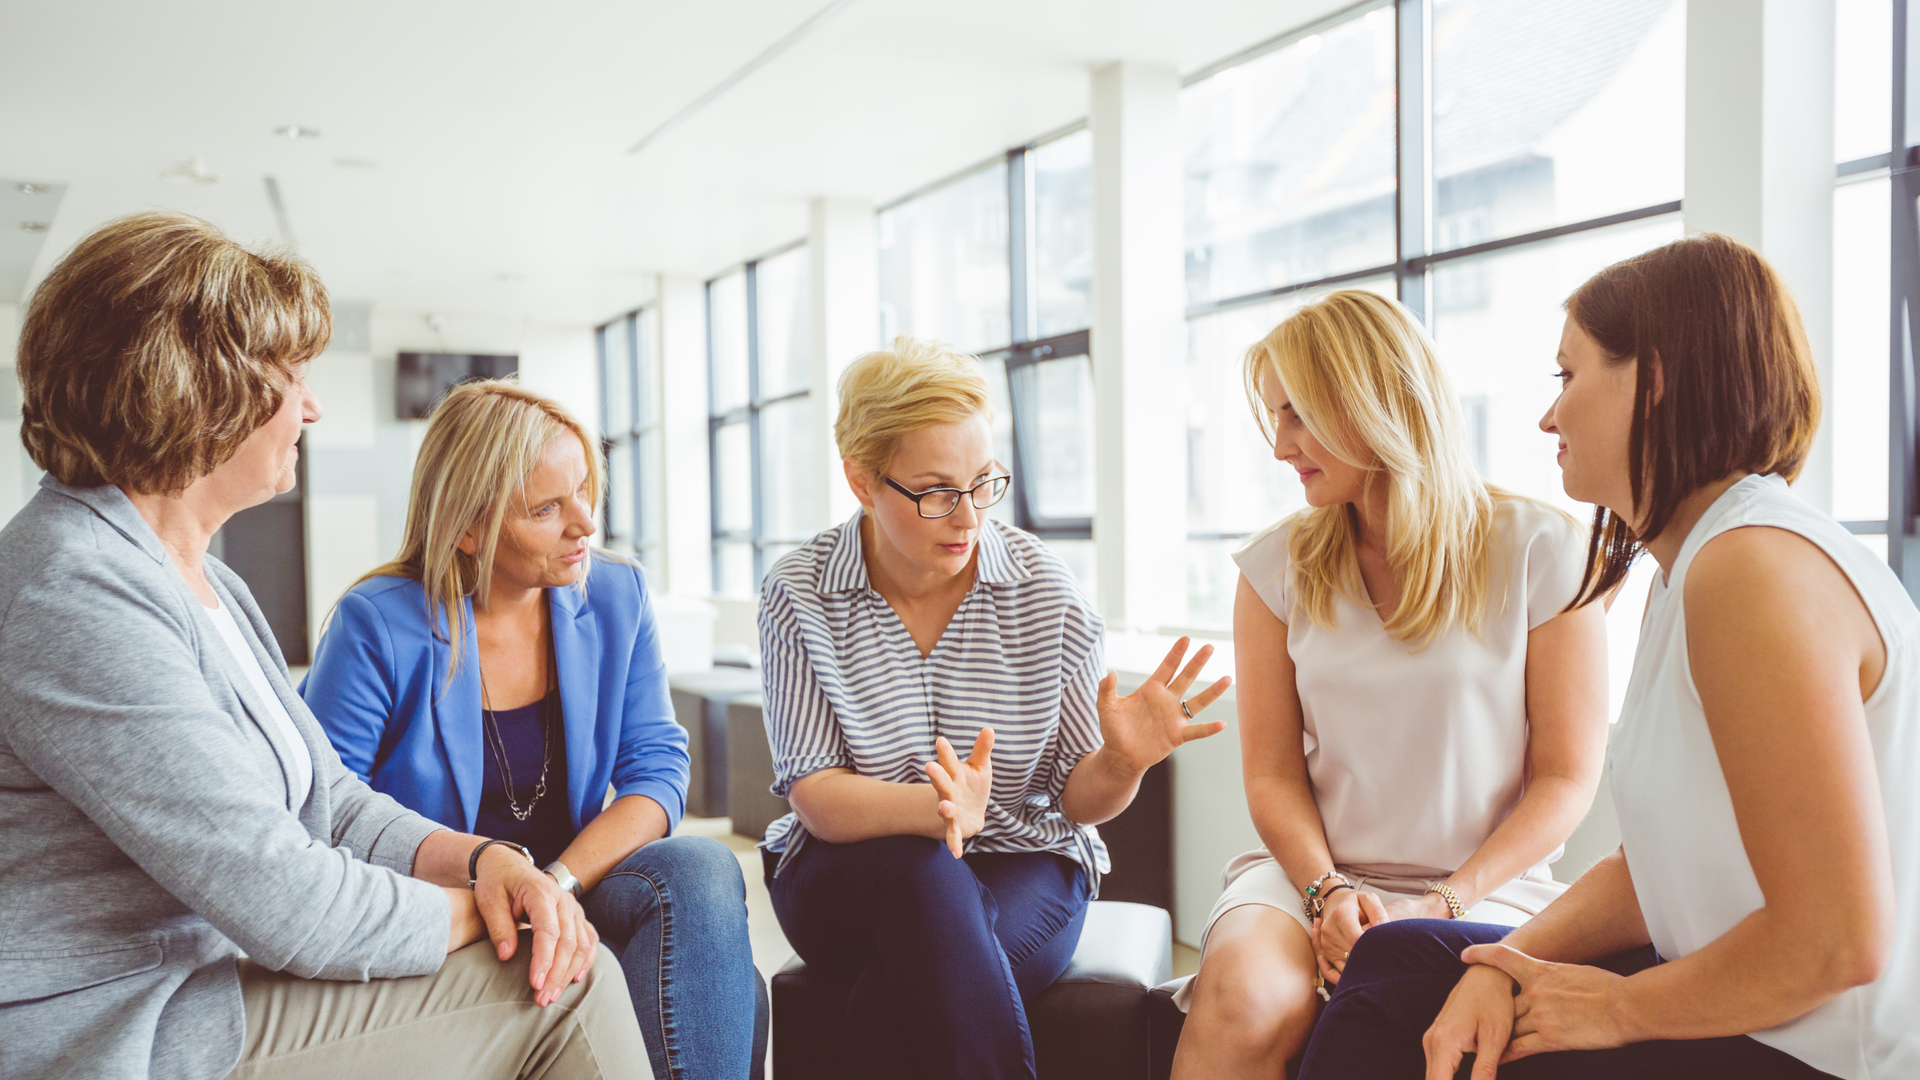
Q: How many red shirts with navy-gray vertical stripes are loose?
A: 0